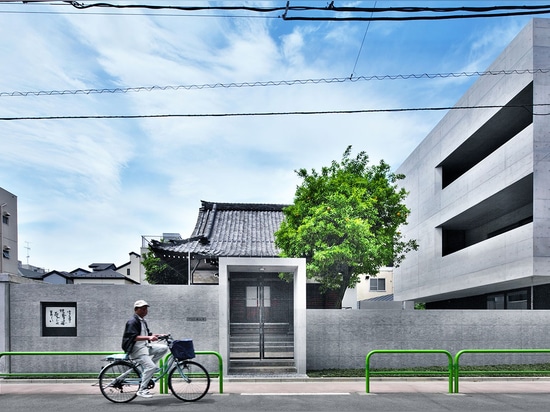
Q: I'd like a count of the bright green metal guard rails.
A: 4